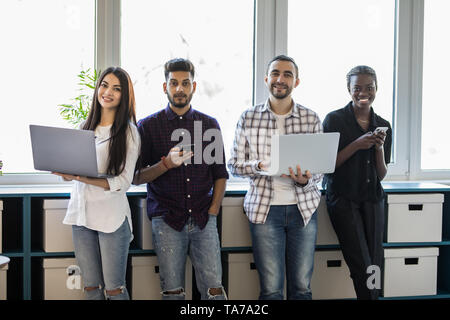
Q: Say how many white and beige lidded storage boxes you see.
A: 12